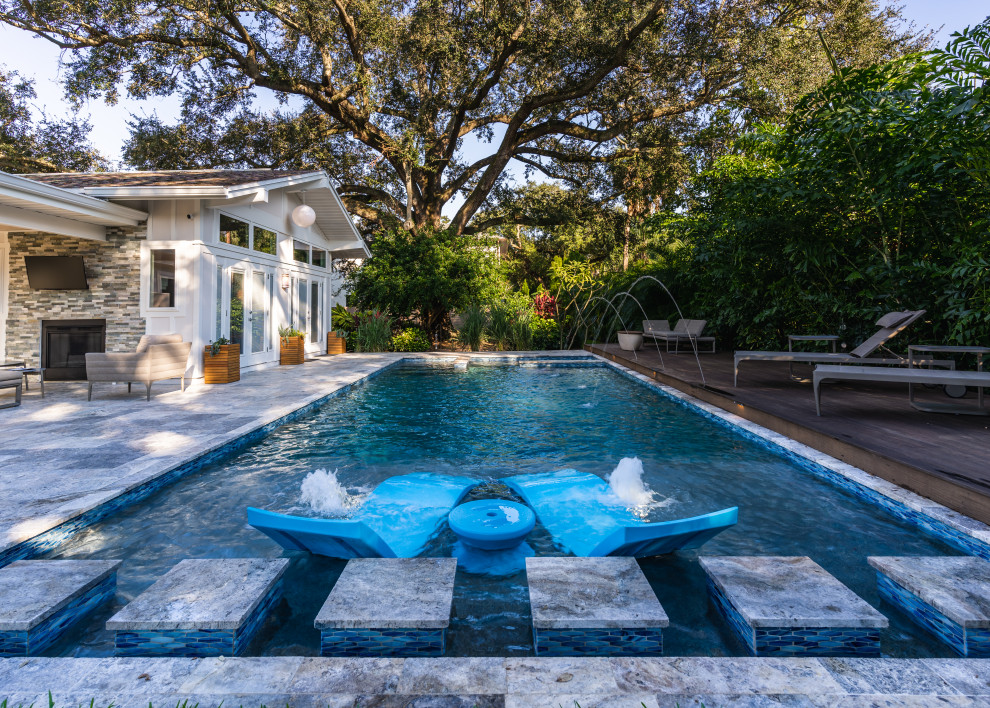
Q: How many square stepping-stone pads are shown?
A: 6